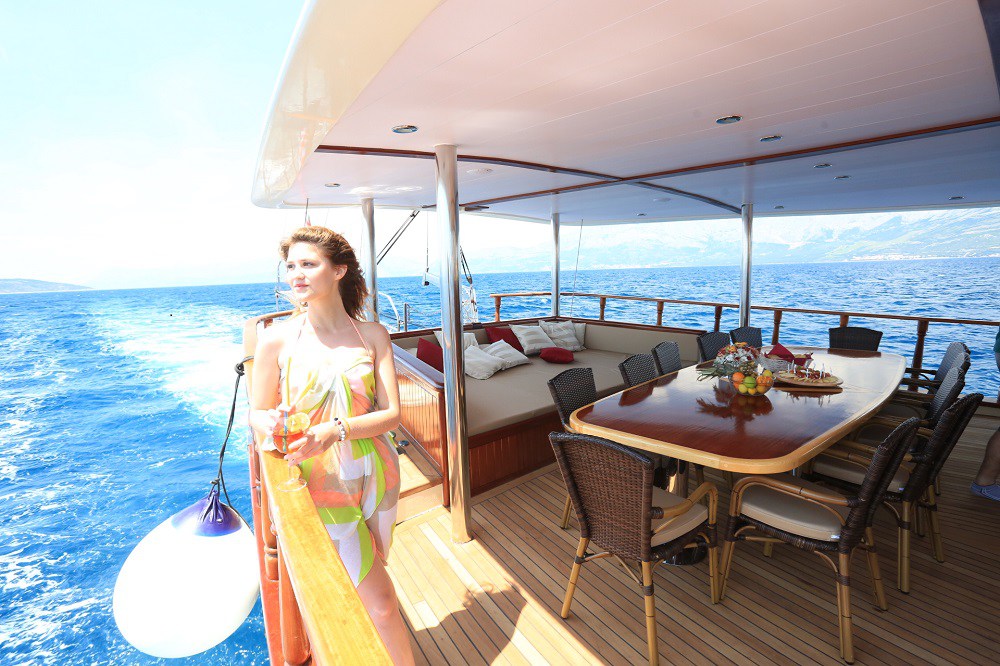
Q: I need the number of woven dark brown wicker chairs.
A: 12